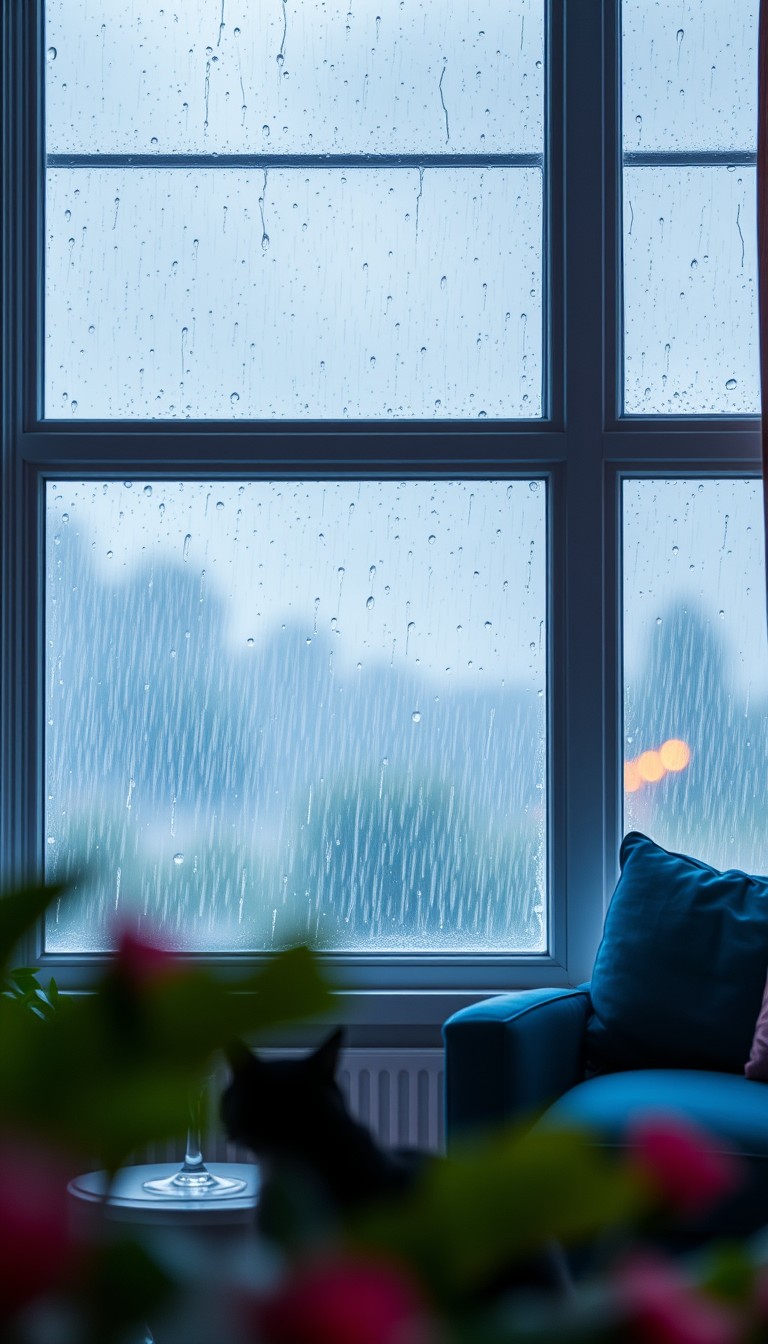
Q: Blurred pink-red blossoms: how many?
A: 5